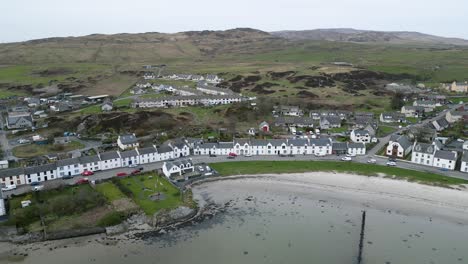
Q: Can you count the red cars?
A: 5